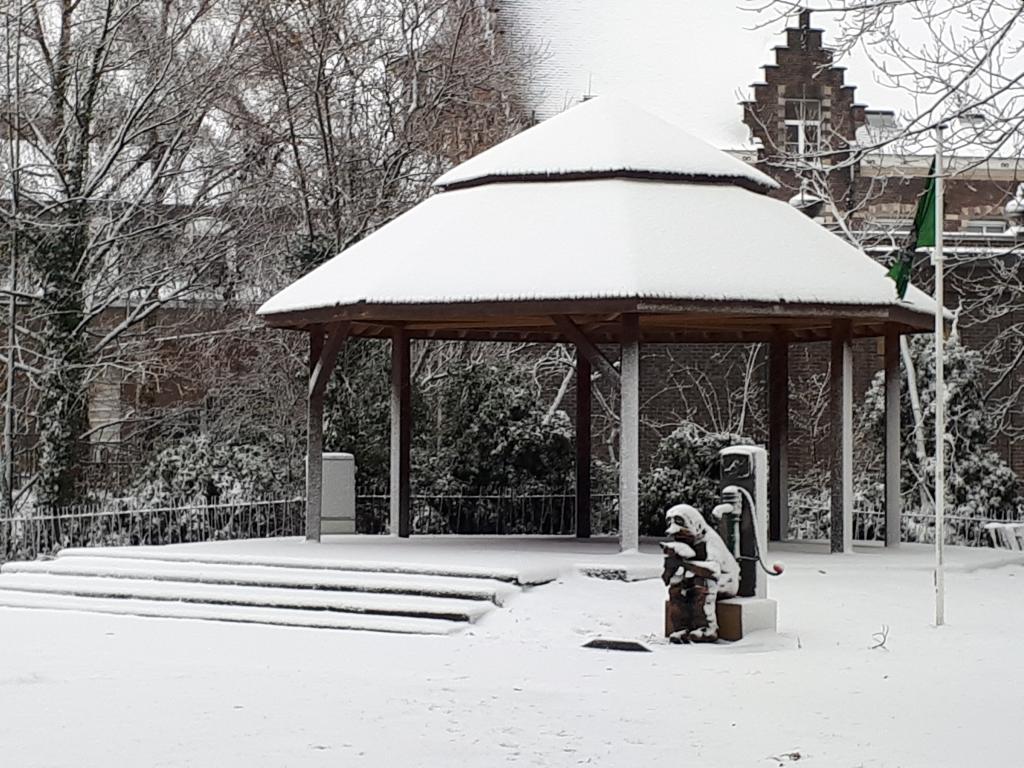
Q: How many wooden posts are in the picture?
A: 7